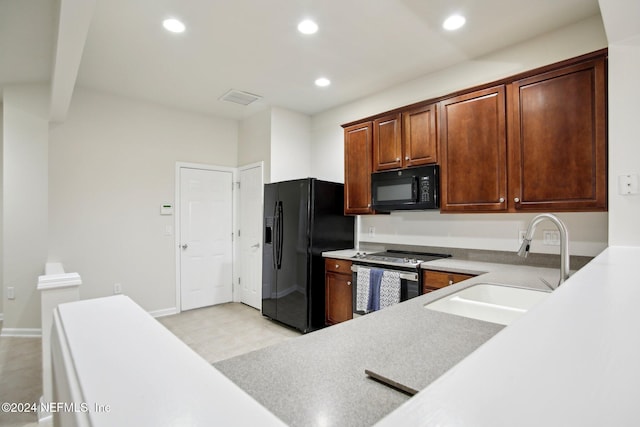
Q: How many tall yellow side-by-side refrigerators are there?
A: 0